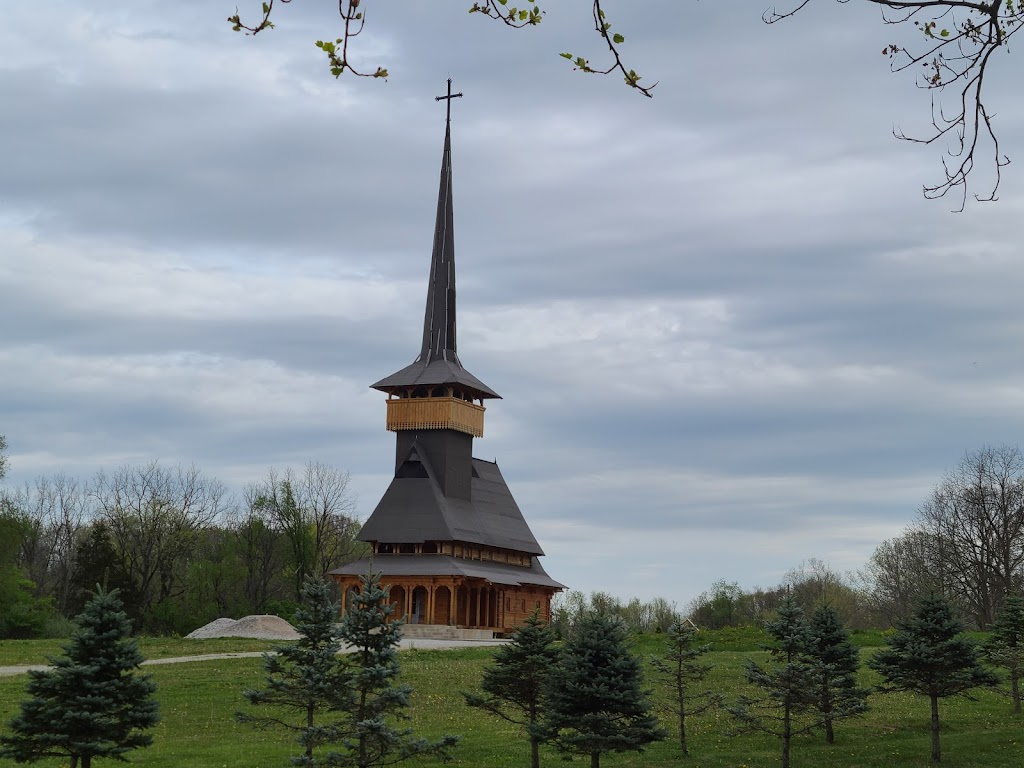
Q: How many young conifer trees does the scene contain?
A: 10